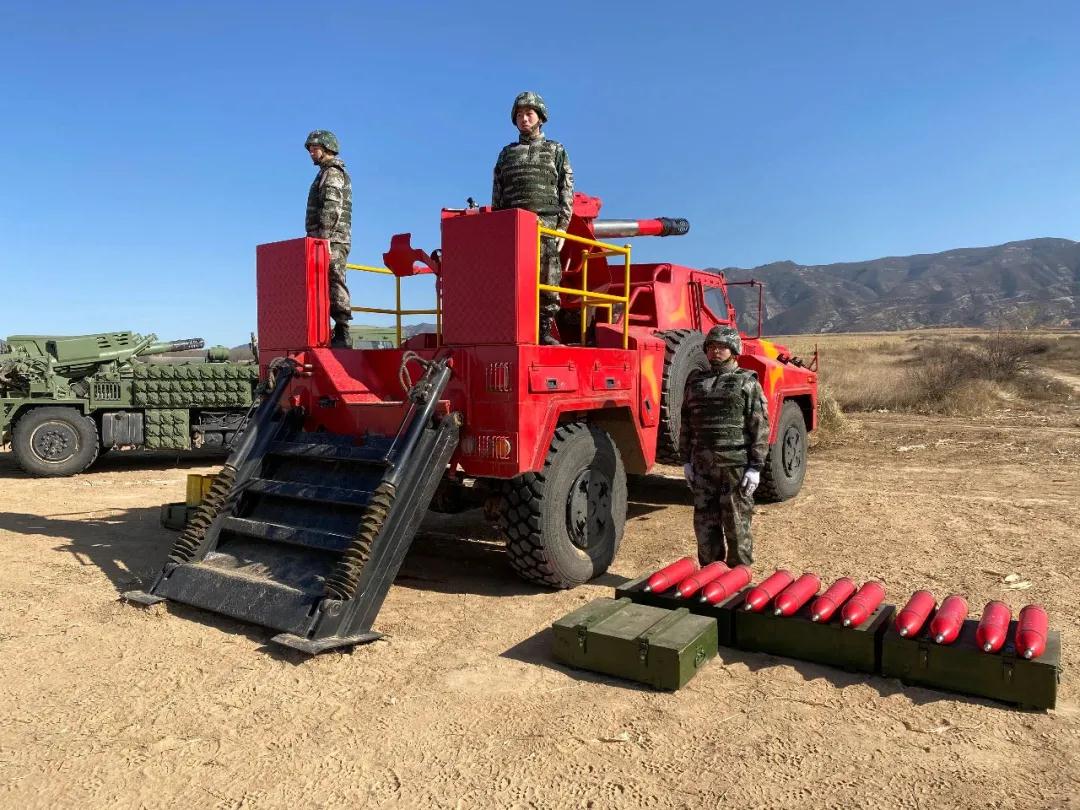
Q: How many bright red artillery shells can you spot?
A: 11